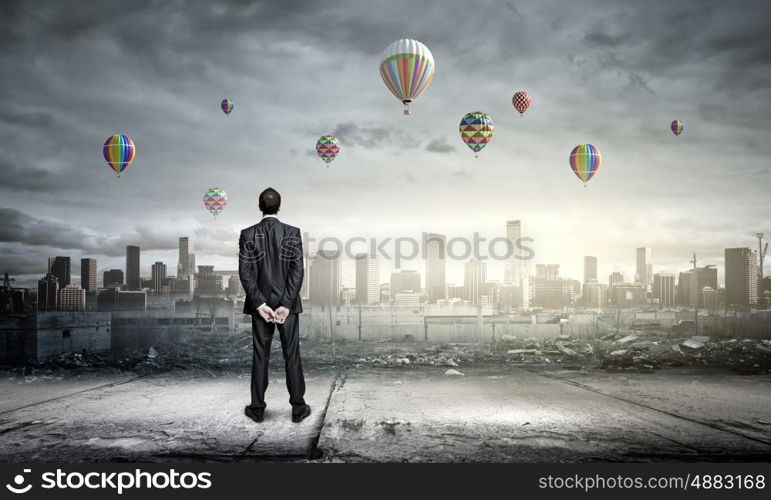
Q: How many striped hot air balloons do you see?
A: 5